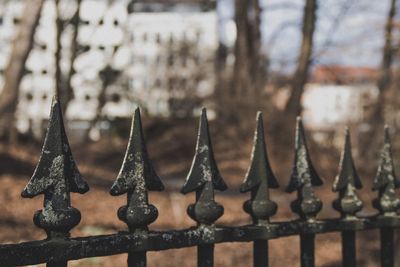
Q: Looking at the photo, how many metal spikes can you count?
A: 7